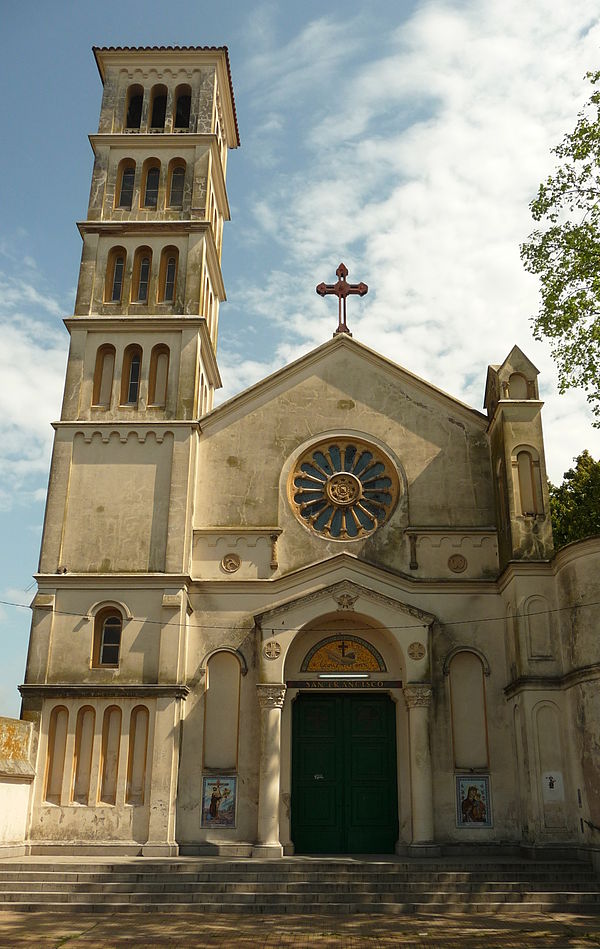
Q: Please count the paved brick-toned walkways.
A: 1